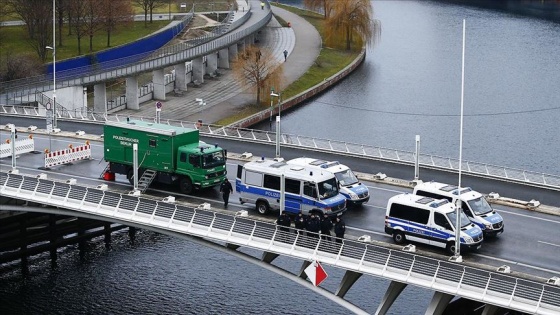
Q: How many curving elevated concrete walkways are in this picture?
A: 1